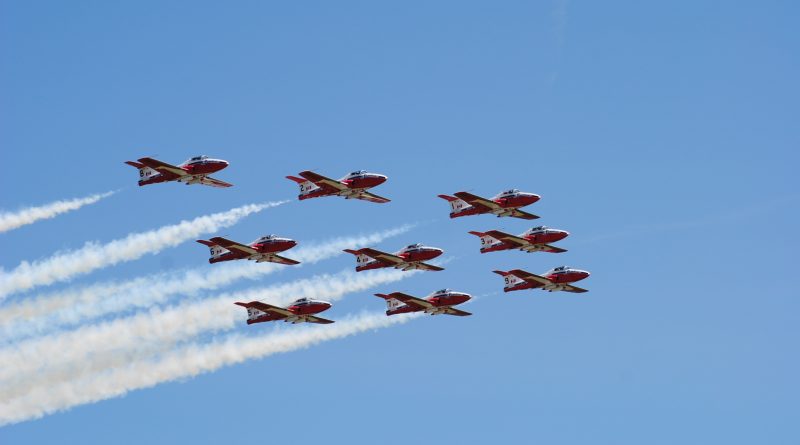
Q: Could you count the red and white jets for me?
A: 9